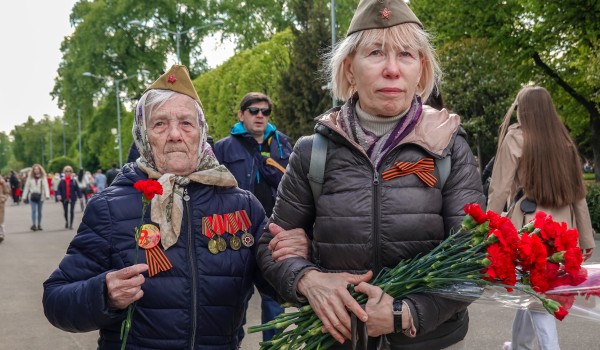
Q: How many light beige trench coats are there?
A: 1